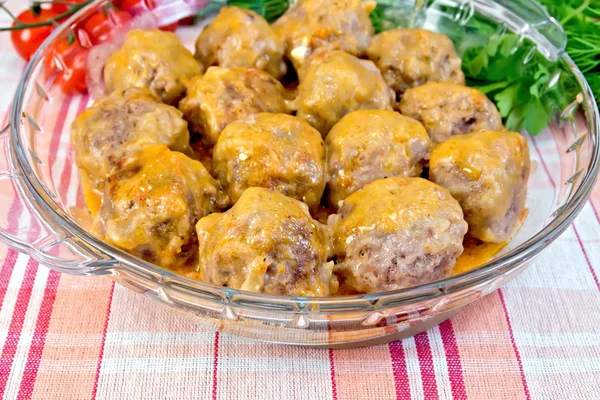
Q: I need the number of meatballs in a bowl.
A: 14